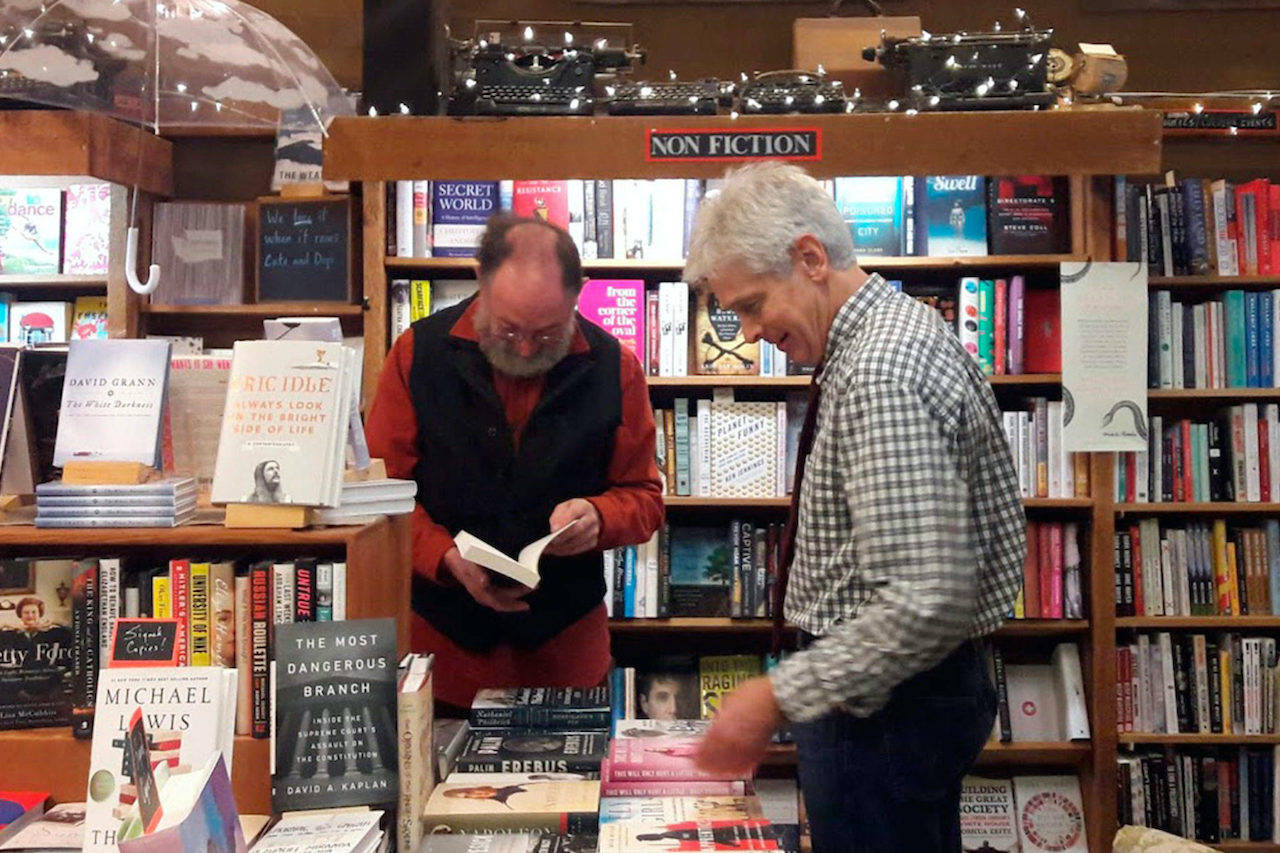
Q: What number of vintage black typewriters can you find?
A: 4